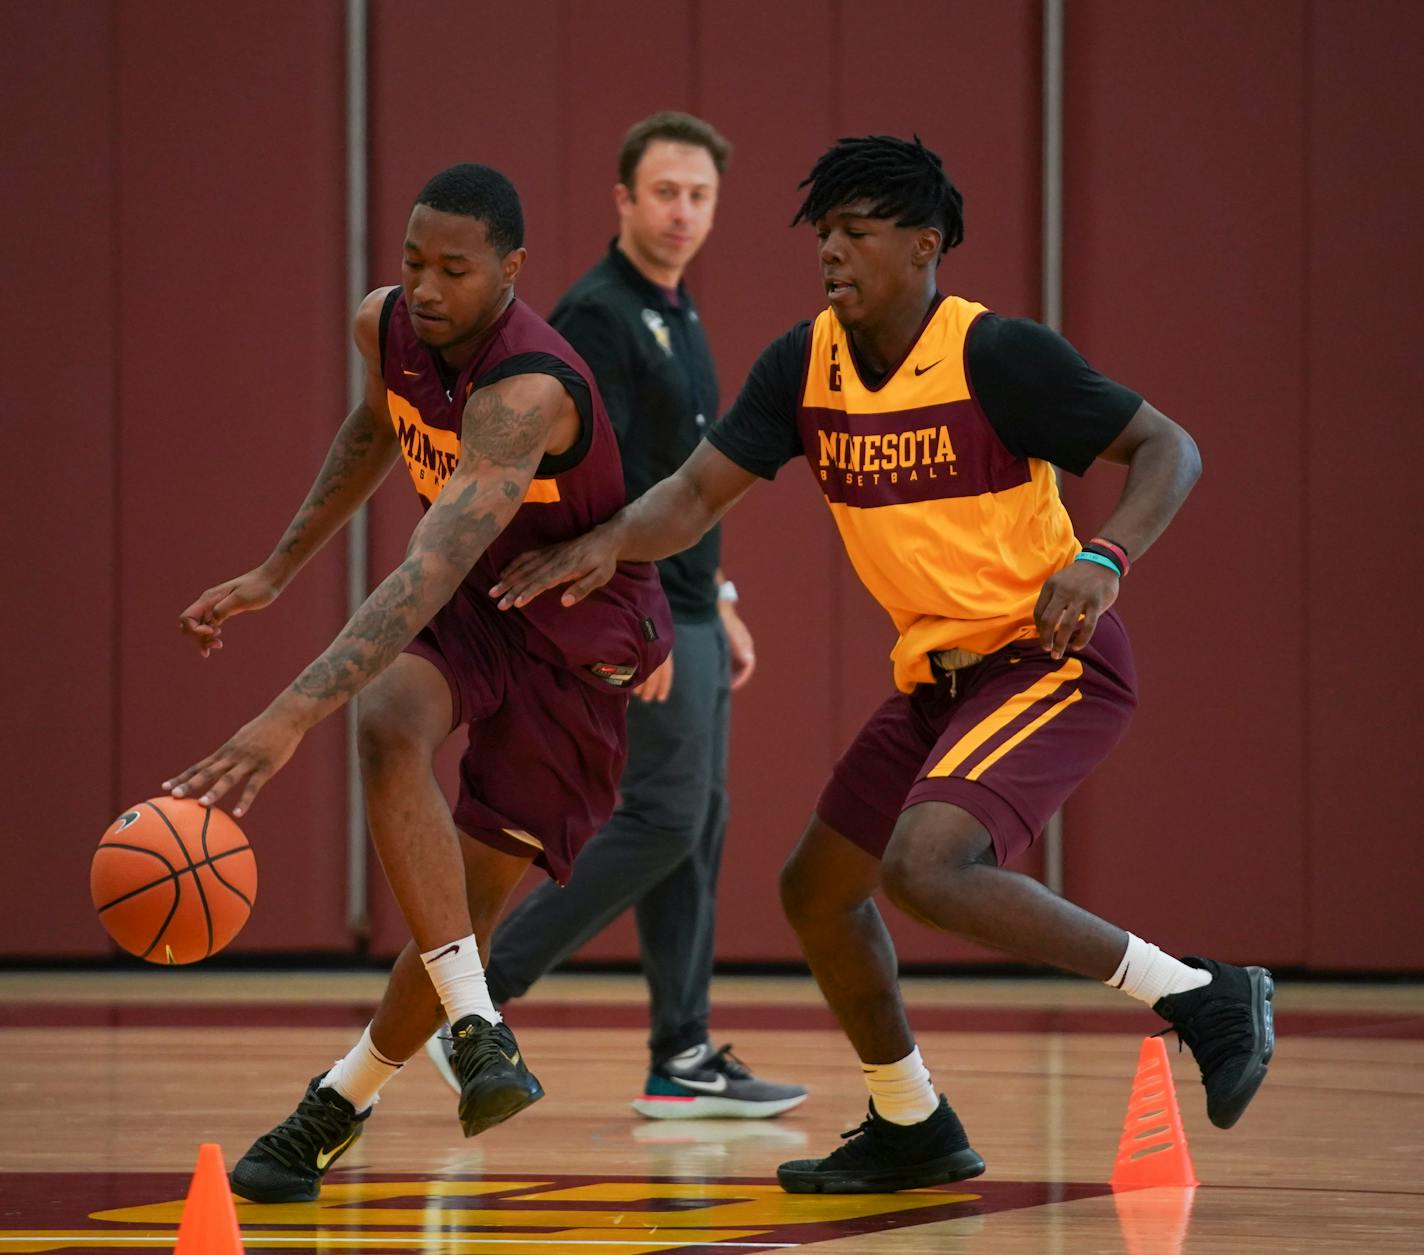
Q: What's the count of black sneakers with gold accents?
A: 2